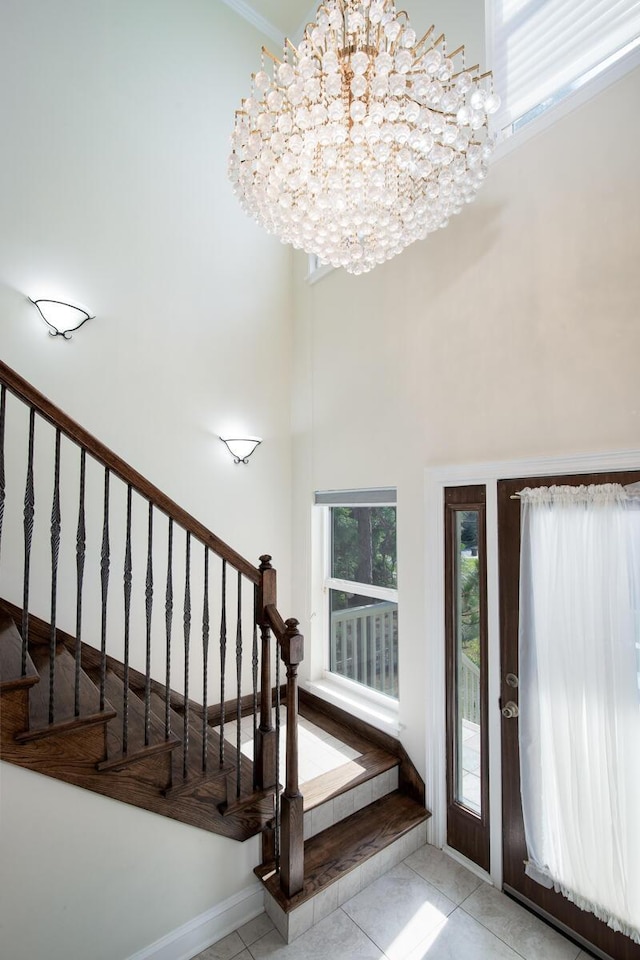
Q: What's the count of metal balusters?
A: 14